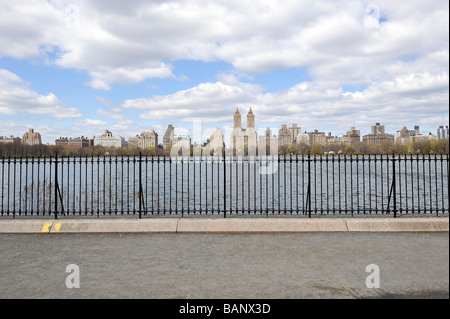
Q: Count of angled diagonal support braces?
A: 4